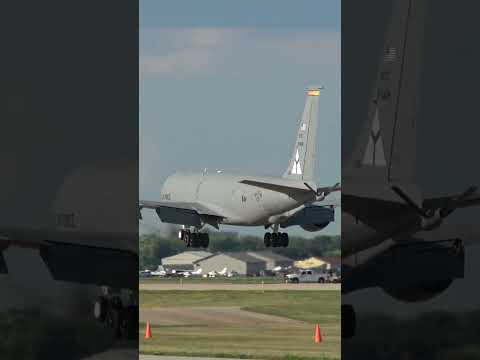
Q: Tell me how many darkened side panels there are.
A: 2